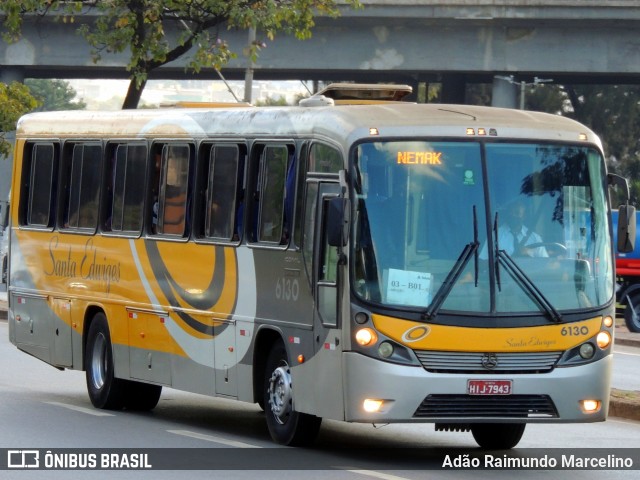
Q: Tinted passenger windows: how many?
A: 6